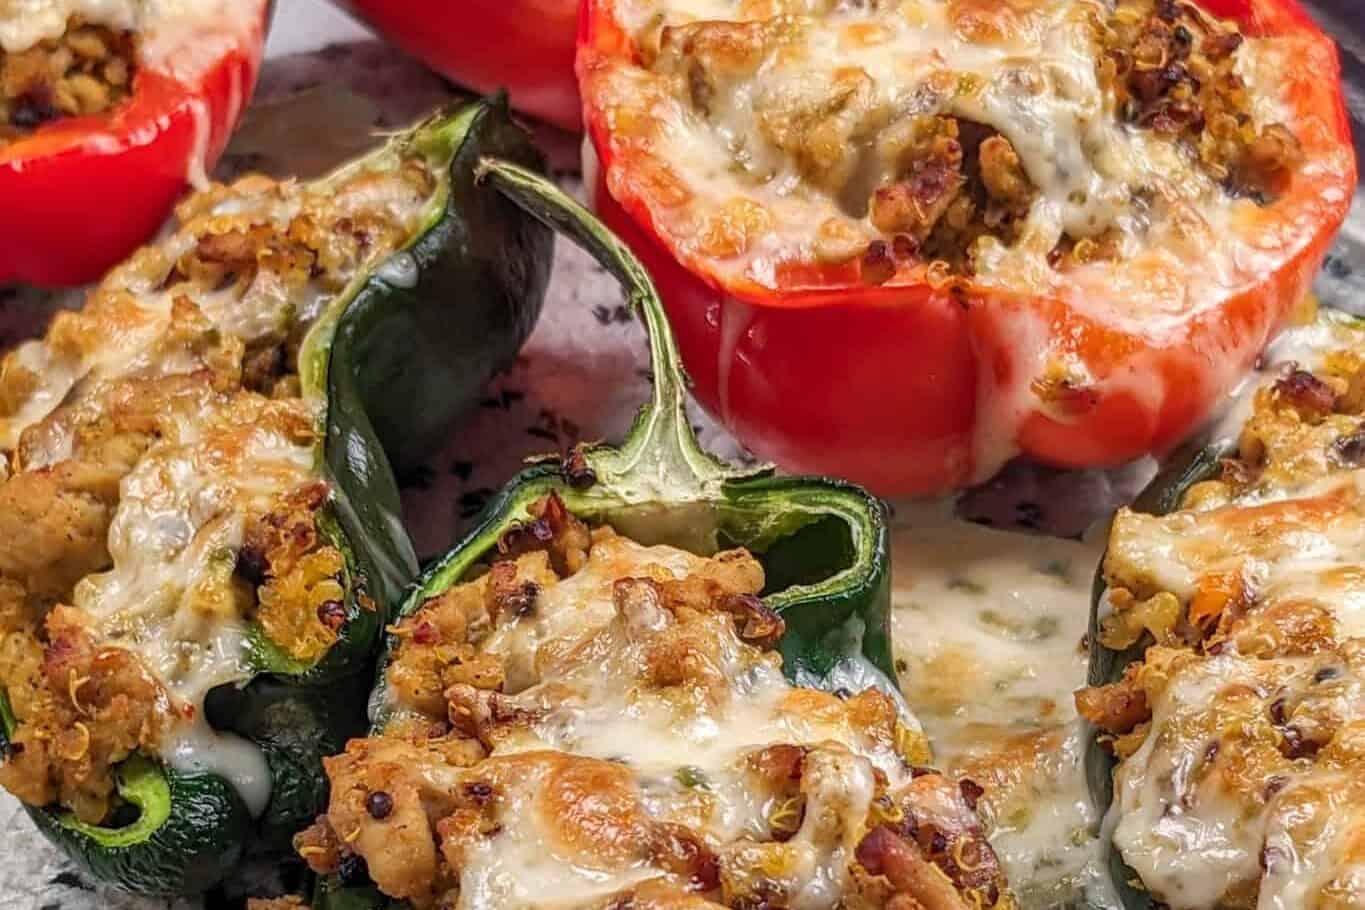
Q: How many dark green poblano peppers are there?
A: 3